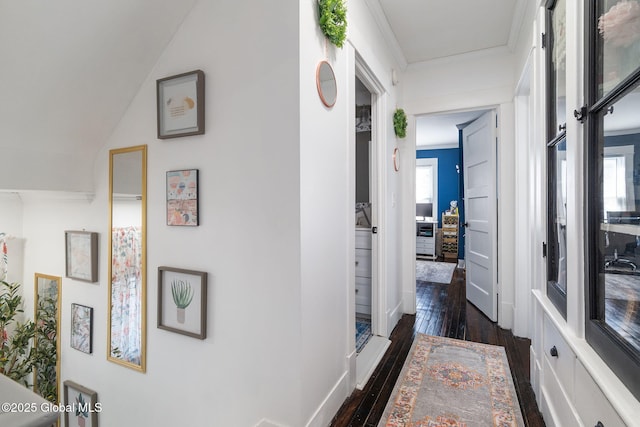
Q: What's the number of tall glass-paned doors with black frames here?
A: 2